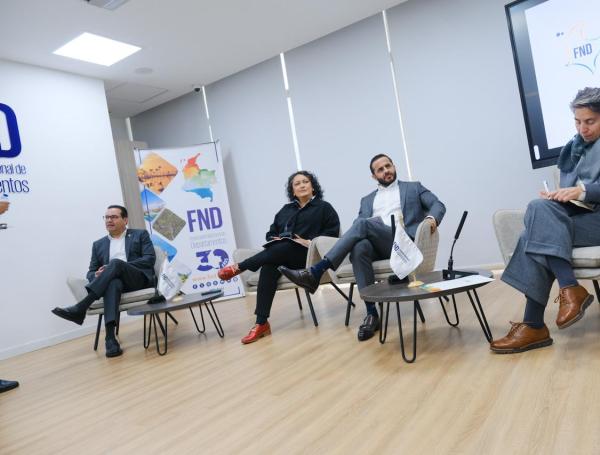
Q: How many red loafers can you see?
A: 2